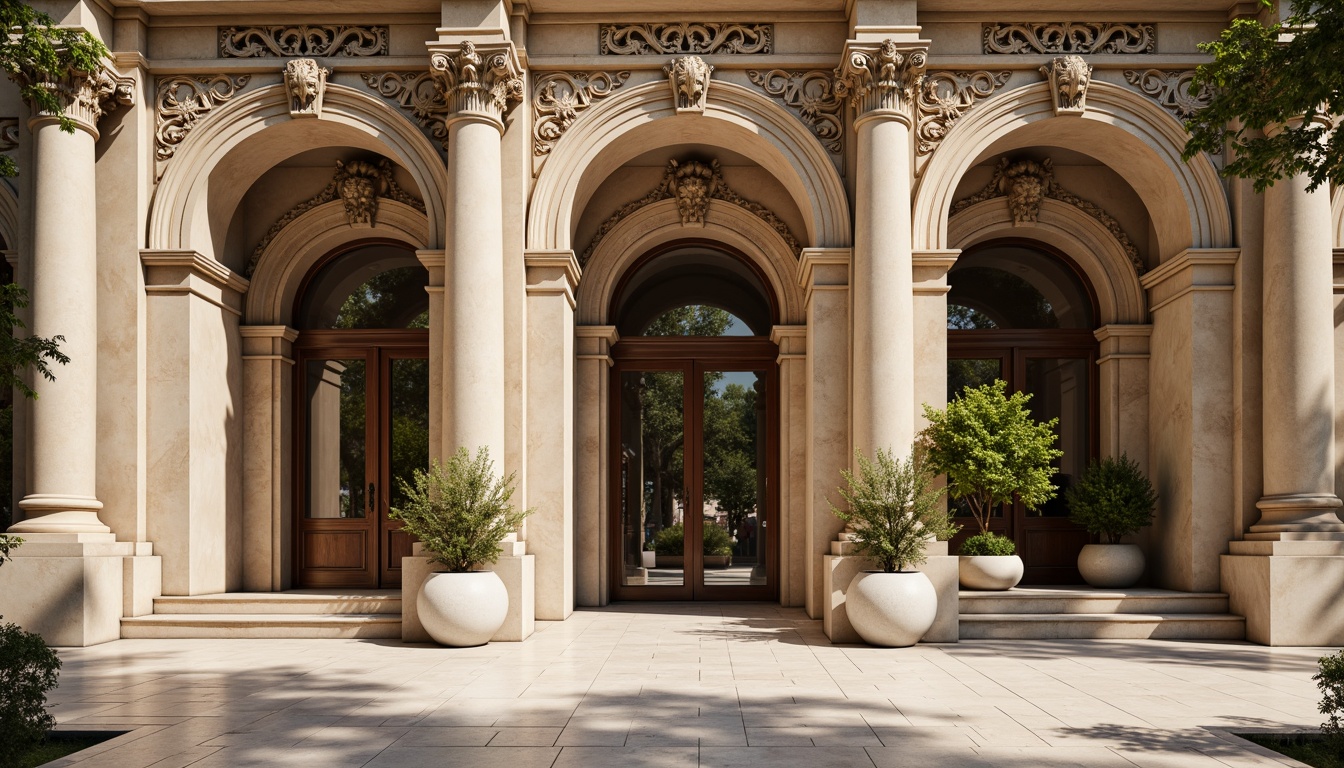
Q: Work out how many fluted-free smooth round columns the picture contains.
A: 4